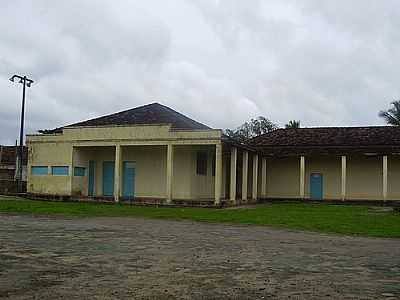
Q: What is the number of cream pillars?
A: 10